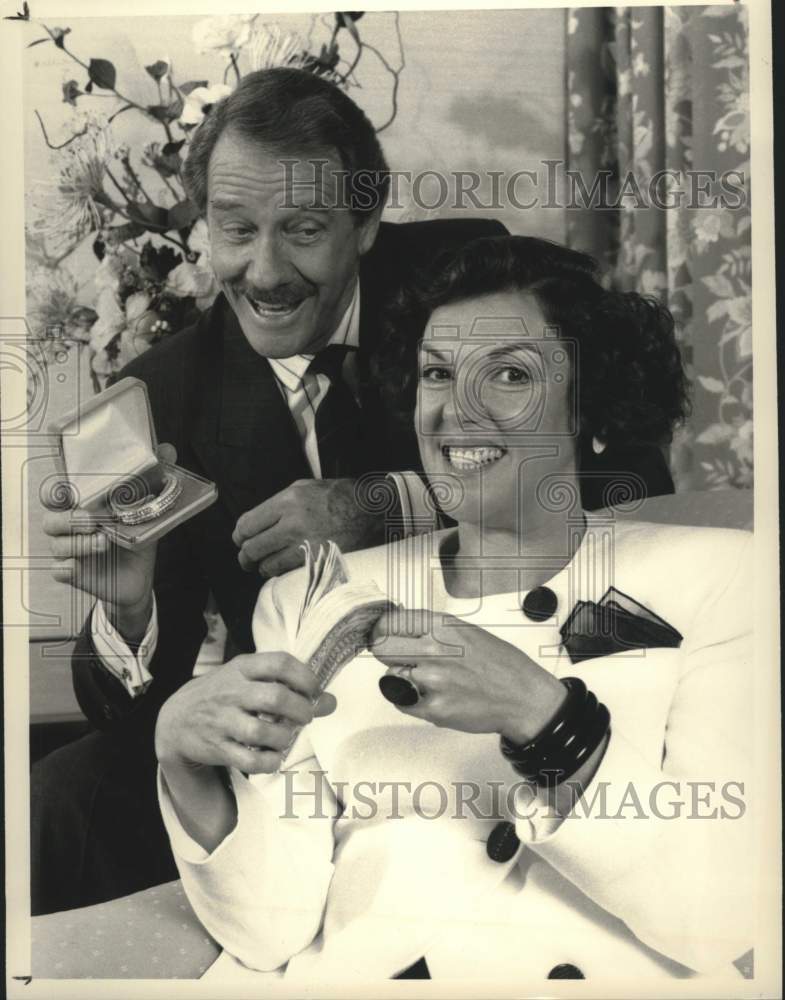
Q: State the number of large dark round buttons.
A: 3